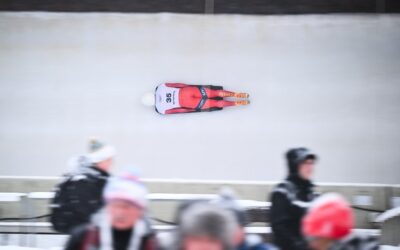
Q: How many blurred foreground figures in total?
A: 6